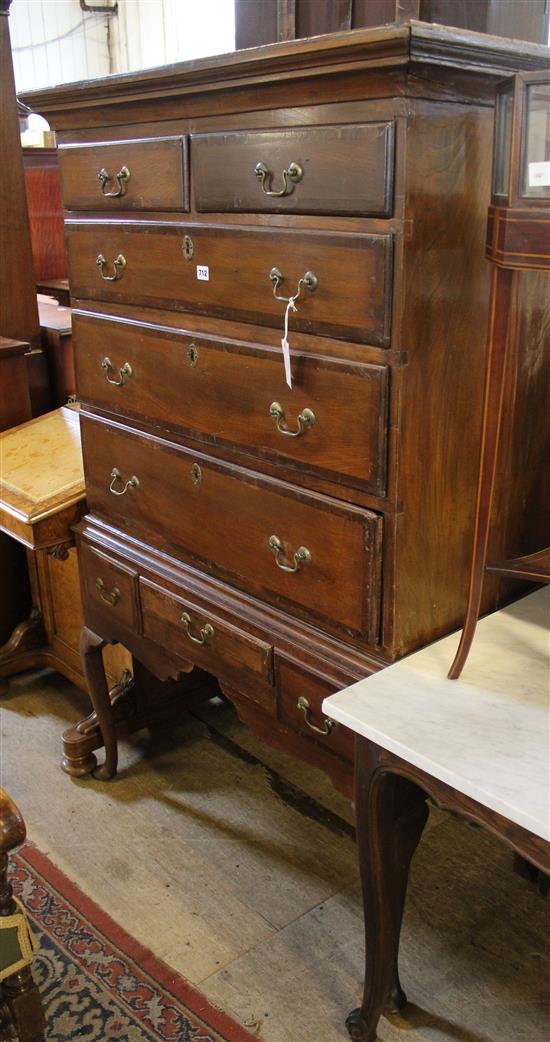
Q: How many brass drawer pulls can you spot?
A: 11